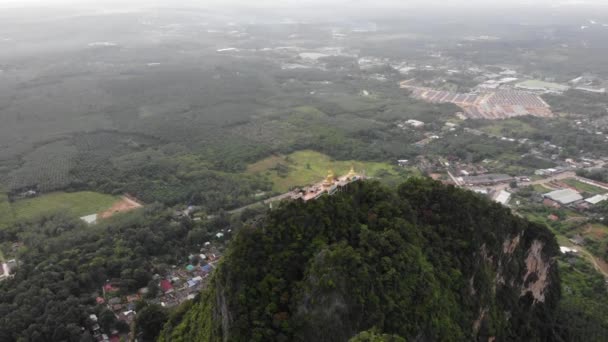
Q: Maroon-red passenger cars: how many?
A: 0